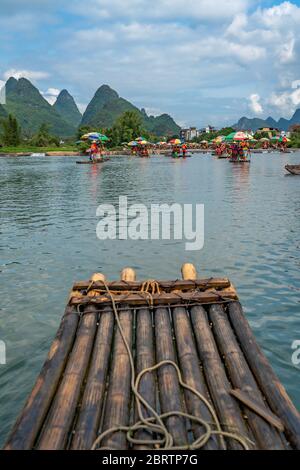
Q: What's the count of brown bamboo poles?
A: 10